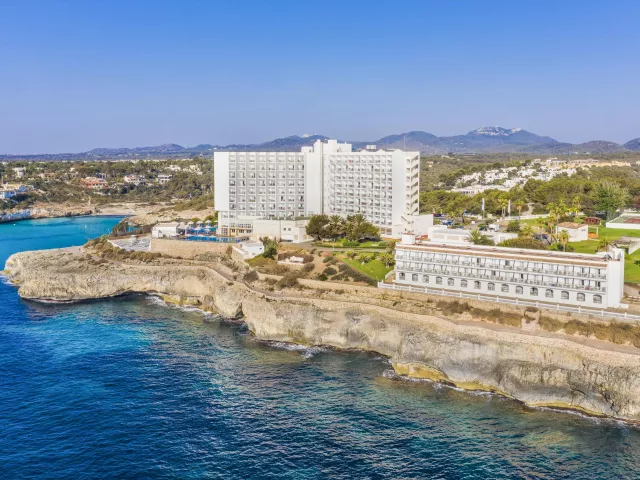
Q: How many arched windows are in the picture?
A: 15